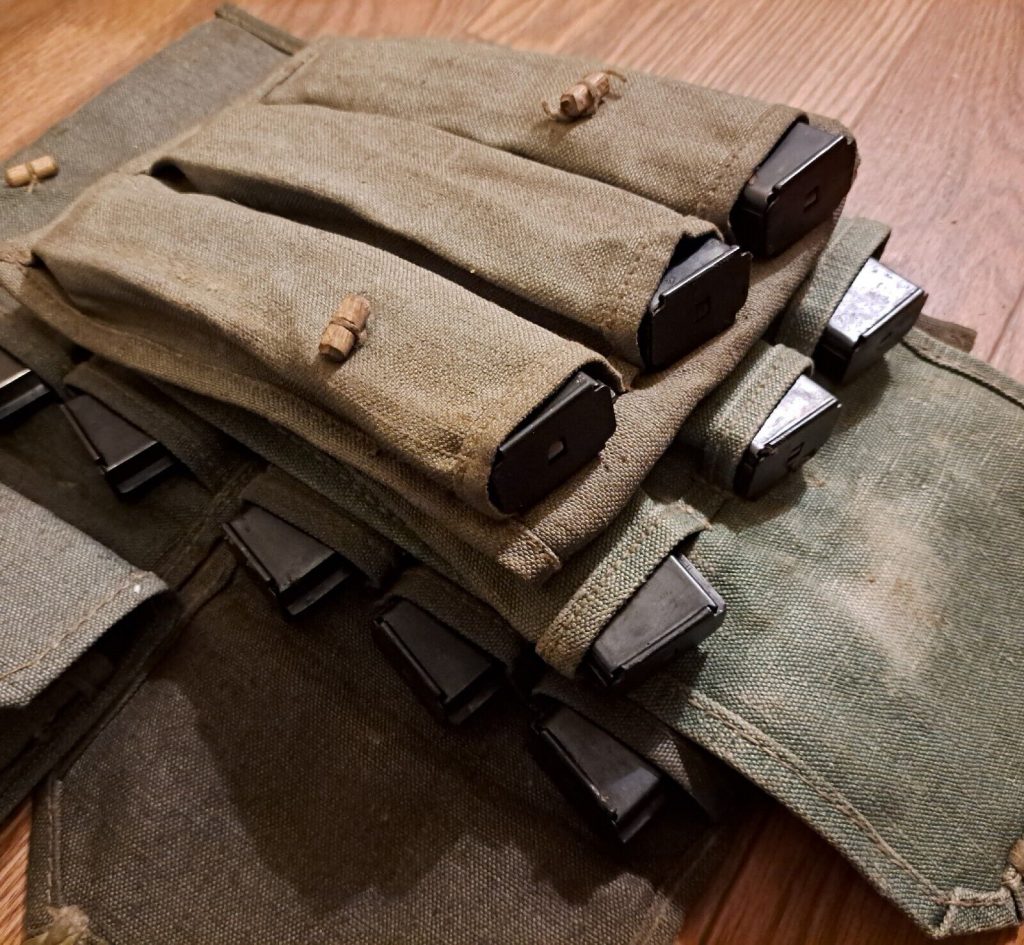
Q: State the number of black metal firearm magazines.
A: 11